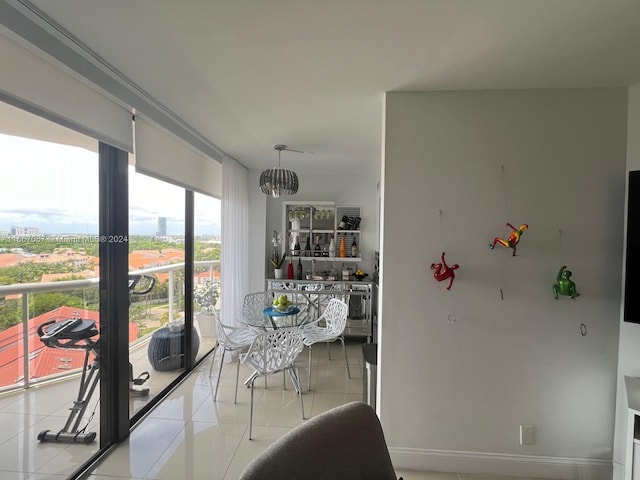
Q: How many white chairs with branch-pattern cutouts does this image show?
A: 4